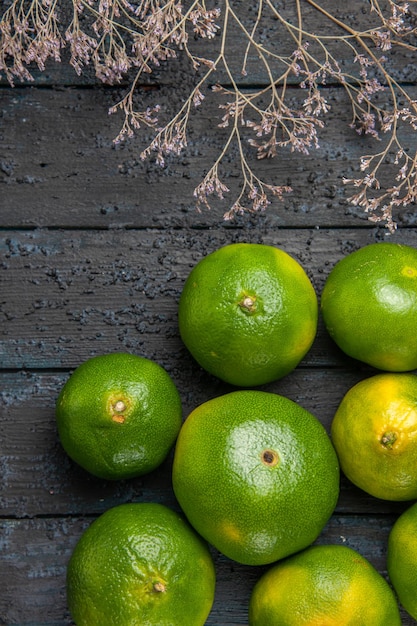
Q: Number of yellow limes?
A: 1